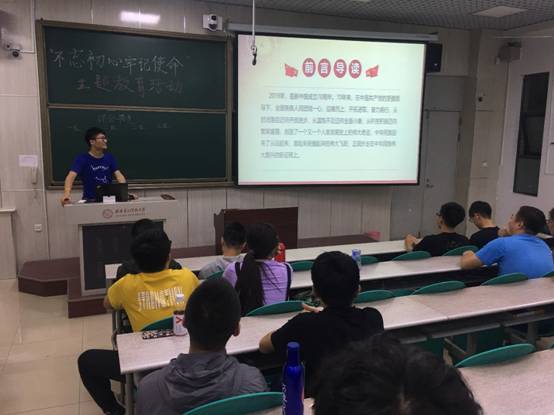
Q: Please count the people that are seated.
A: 11